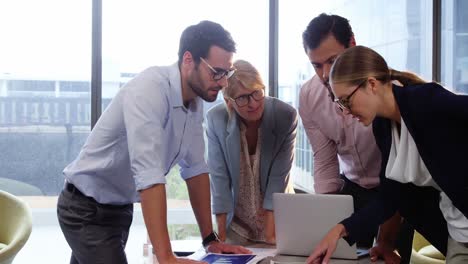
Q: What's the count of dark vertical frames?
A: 3